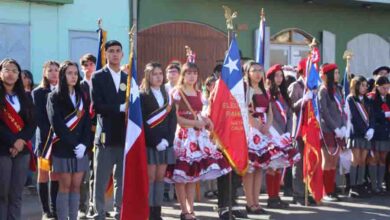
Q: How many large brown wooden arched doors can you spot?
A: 1